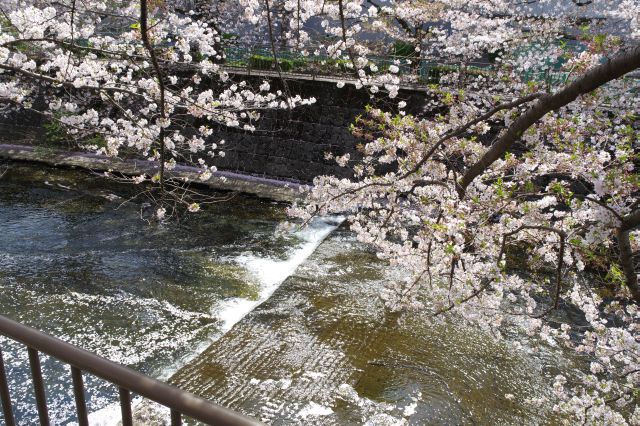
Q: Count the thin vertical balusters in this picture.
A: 5